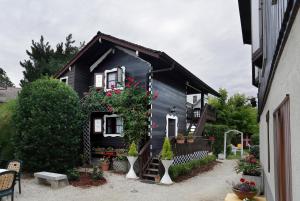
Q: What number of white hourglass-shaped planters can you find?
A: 2